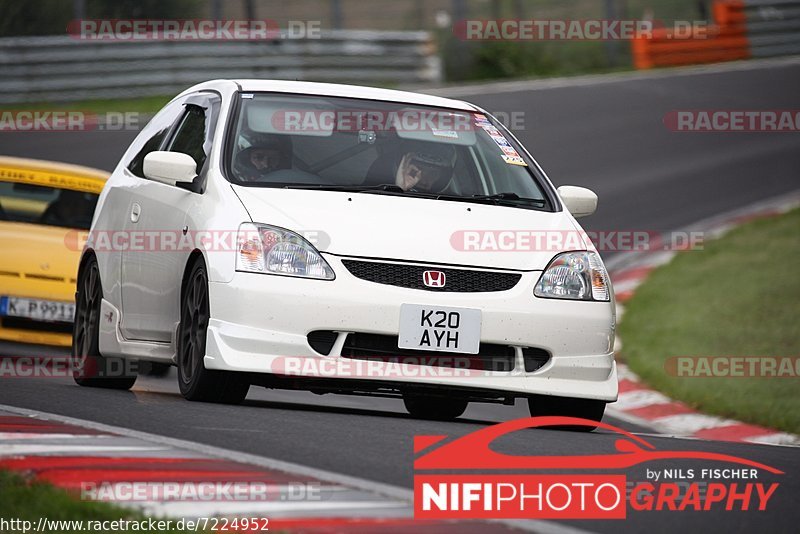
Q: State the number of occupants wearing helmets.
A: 2